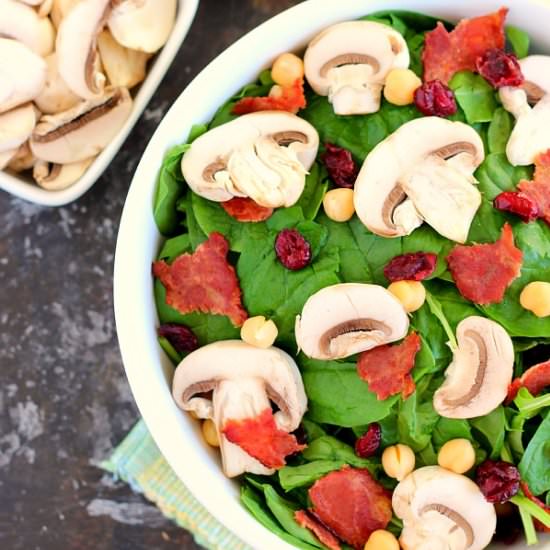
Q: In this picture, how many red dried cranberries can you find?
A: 9